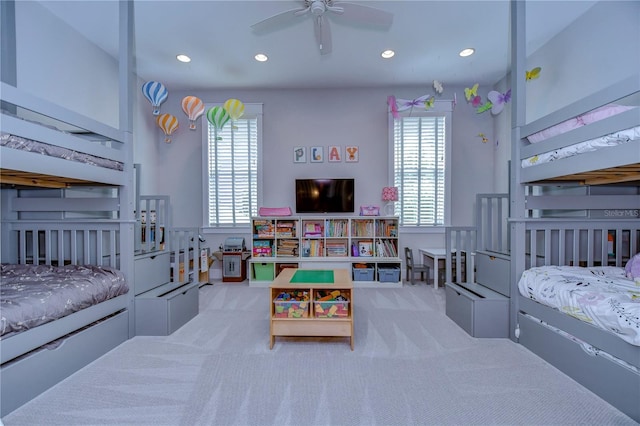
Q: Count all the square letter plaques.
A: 4